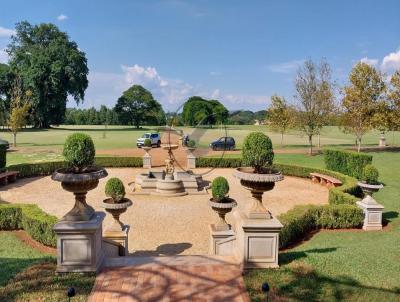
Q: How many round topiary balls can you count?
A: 7